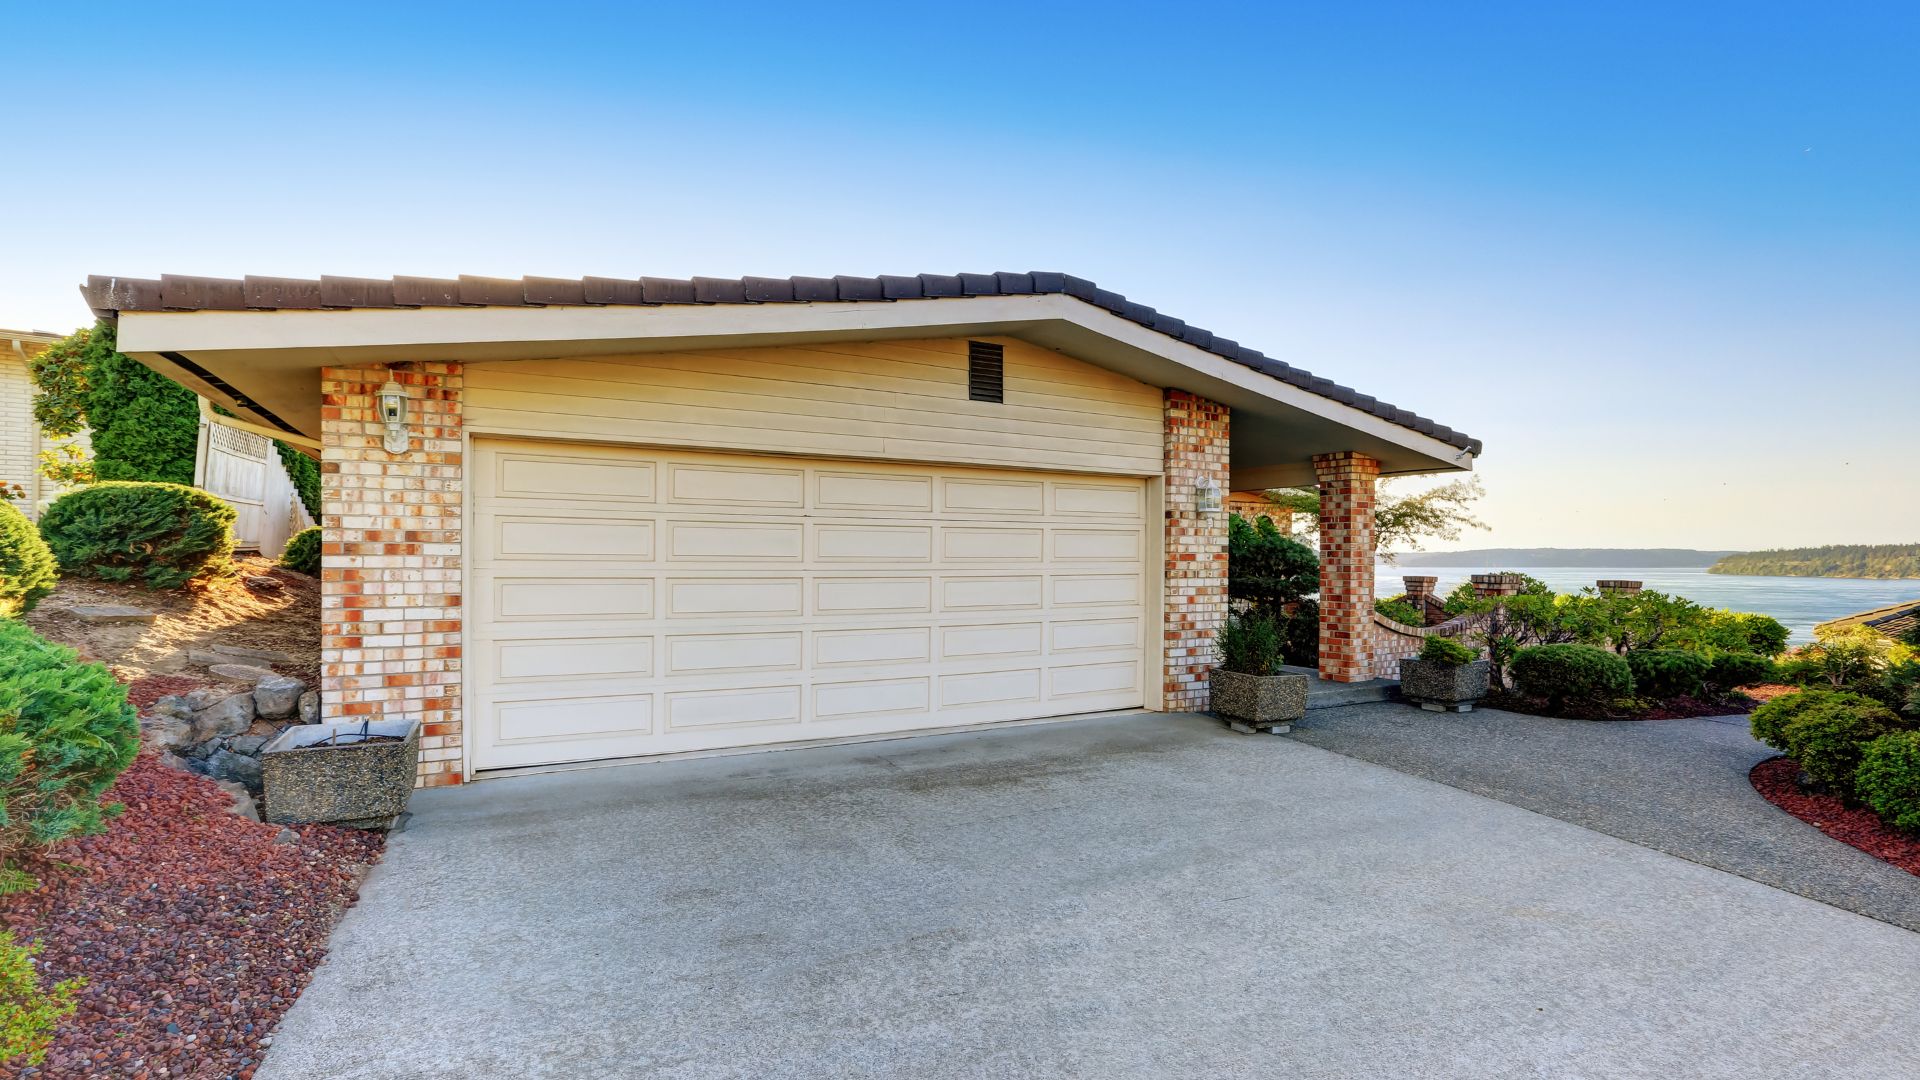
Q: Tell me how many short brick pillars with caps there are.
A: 3